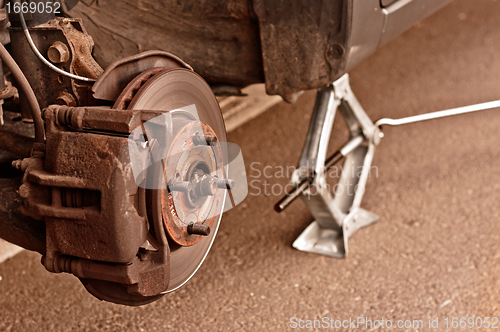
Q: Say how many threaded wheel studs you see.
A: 4